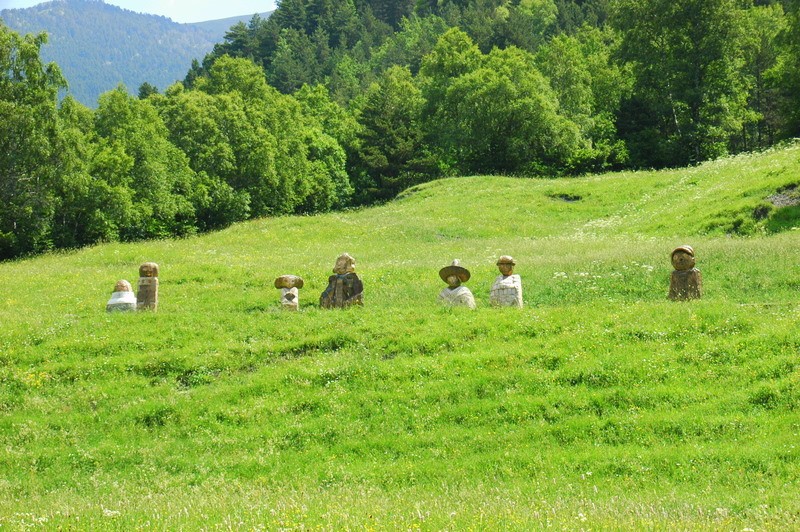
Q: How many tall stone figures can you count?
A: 7